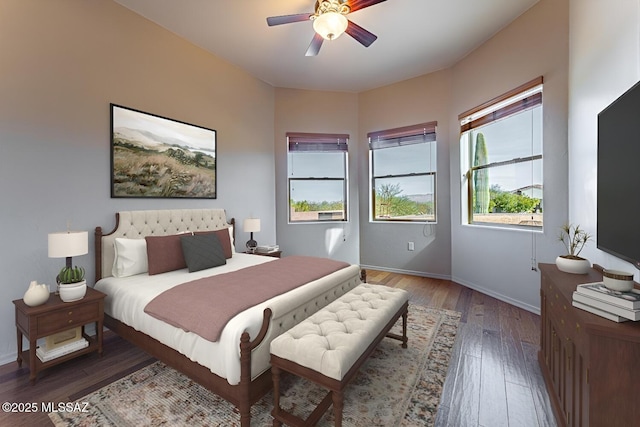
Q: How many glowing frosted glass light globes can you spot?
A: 1